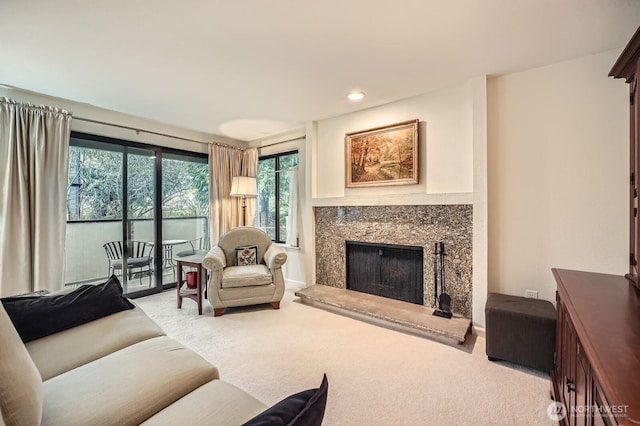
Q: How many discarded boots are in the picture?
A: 0